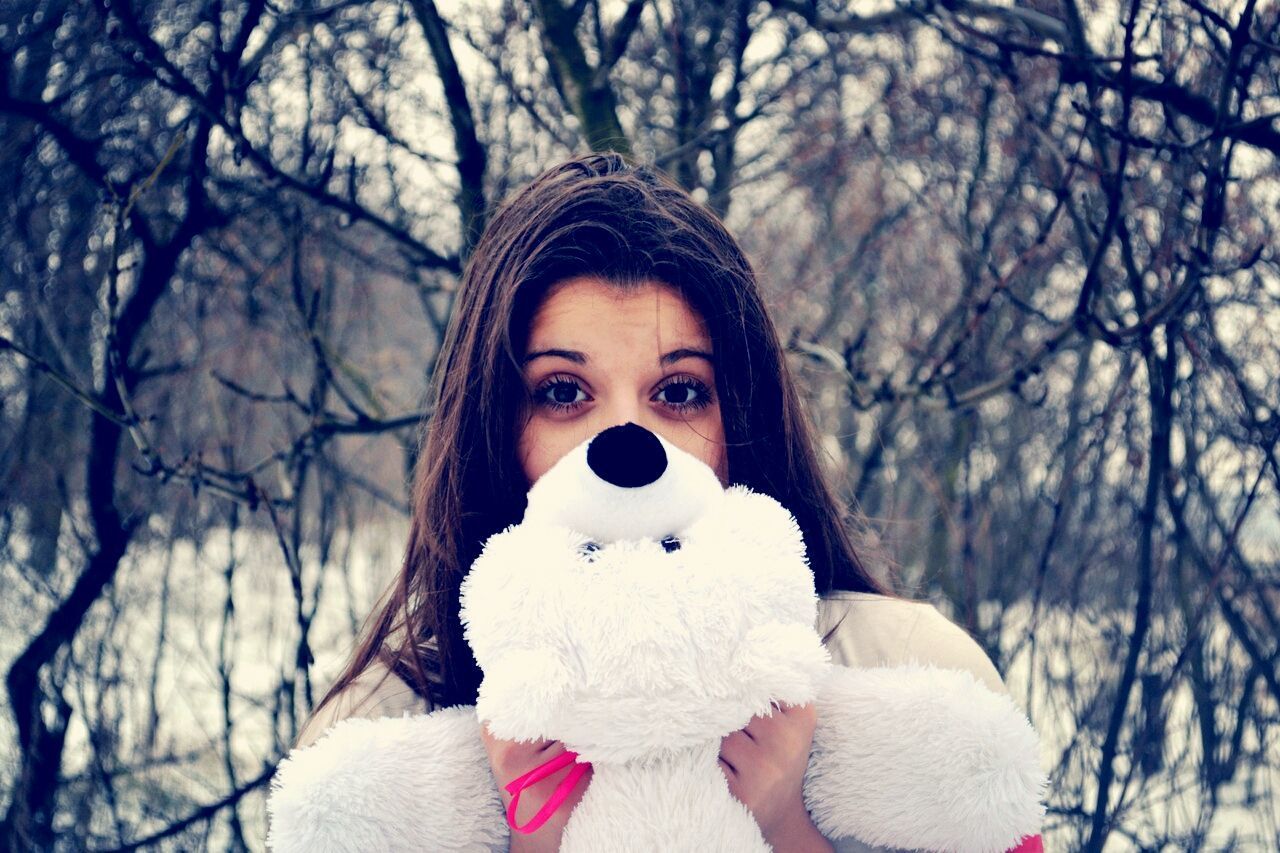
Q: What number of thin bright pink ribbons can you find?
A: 1